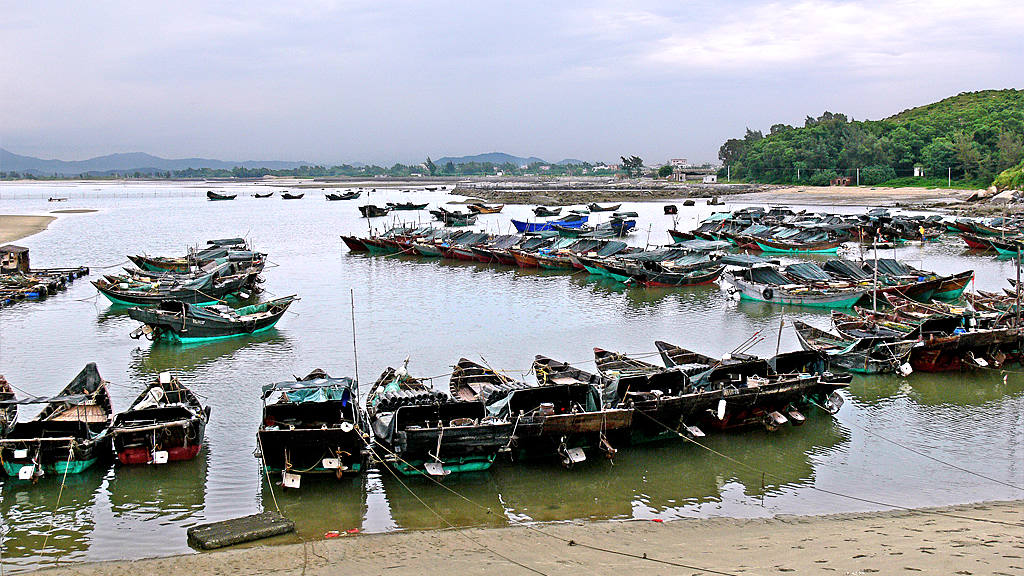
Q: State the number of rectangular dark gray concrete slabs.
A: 1